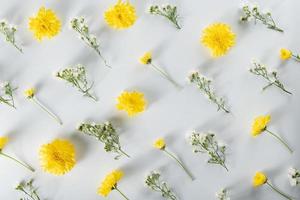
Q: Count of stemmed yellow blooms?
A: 8